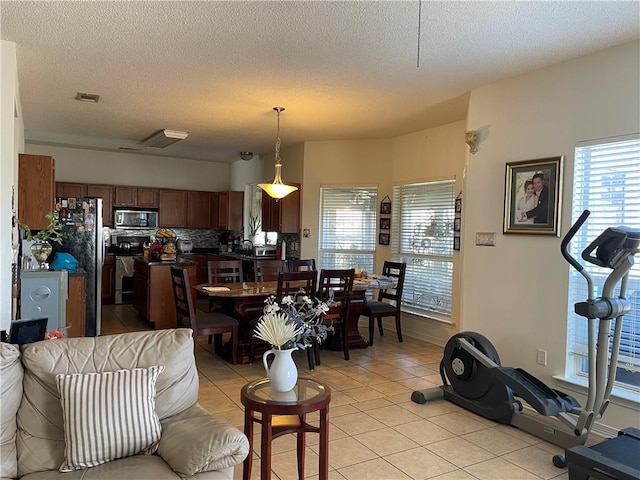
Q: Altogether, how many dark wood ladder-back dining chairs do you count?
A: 7